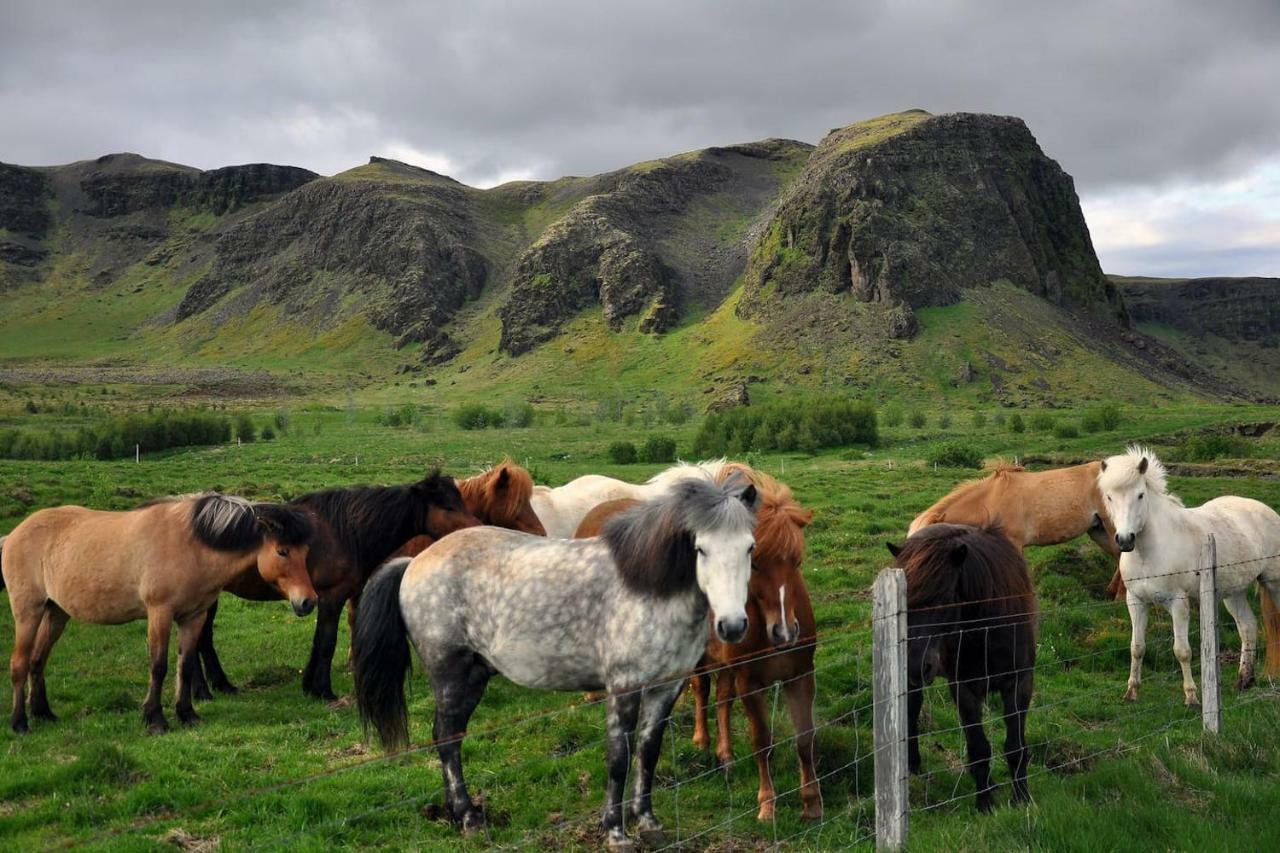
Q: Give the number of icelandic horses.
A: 9